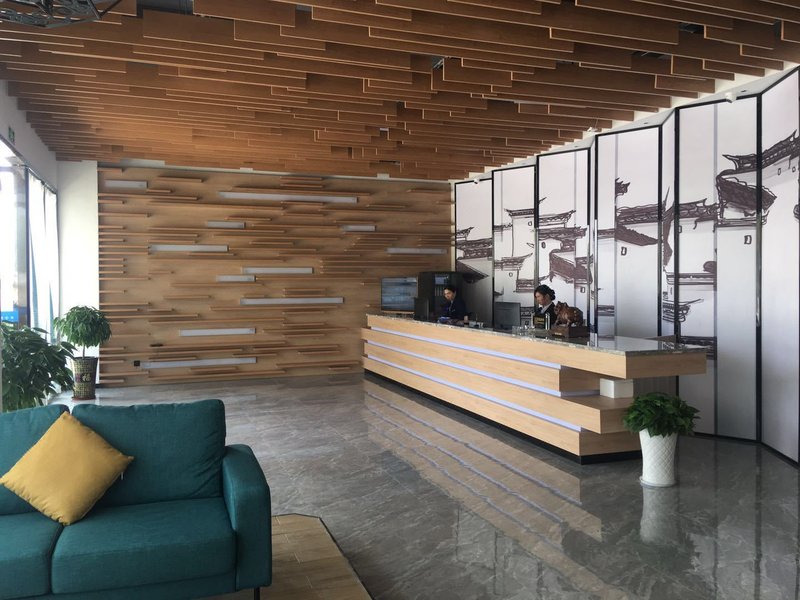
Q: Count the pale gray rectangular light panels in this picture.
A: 11